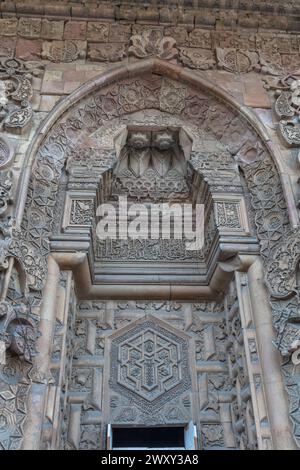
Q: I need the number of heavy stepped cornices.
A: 1